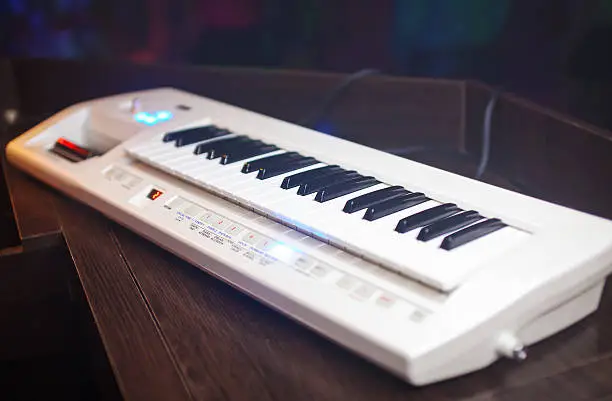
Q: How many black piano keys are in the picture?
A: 15